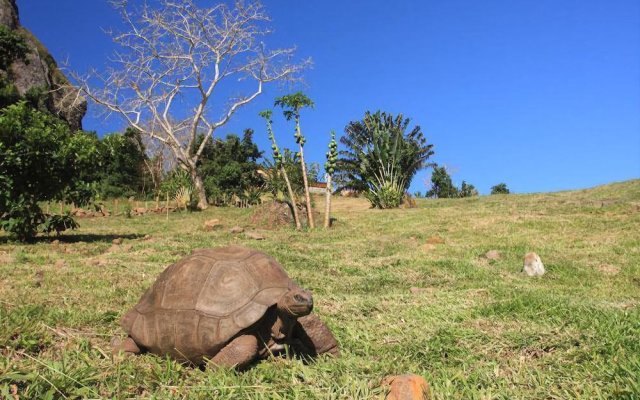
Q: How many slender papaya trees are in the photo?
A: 3